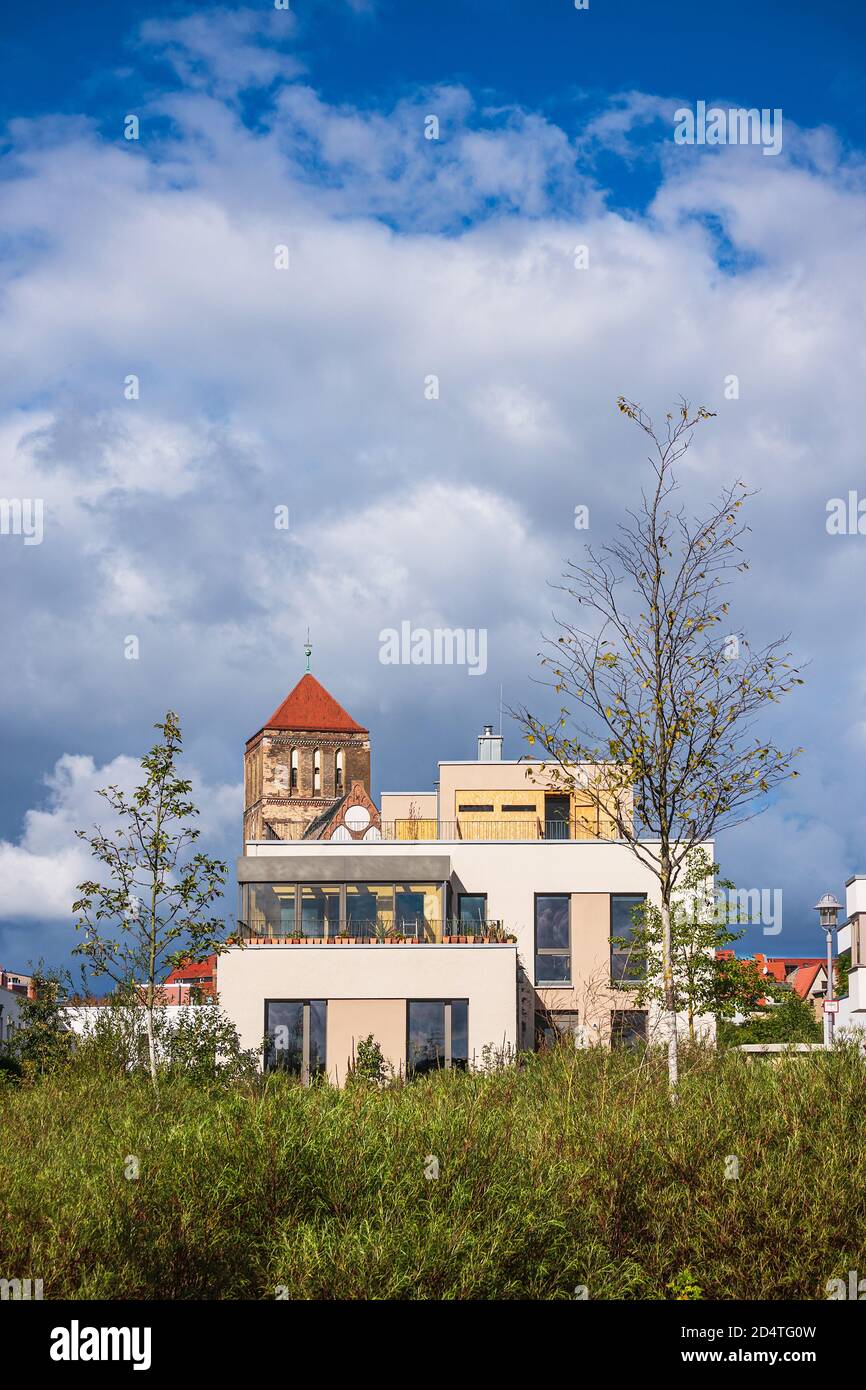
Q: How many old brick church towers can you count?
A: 1